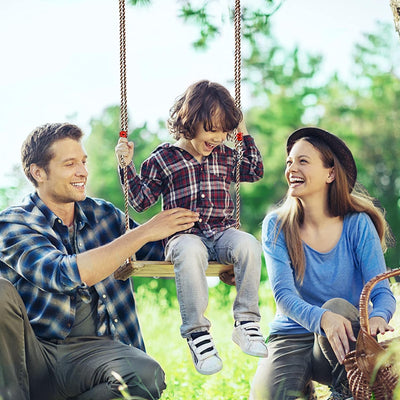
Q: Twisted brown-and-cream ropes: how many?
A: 2